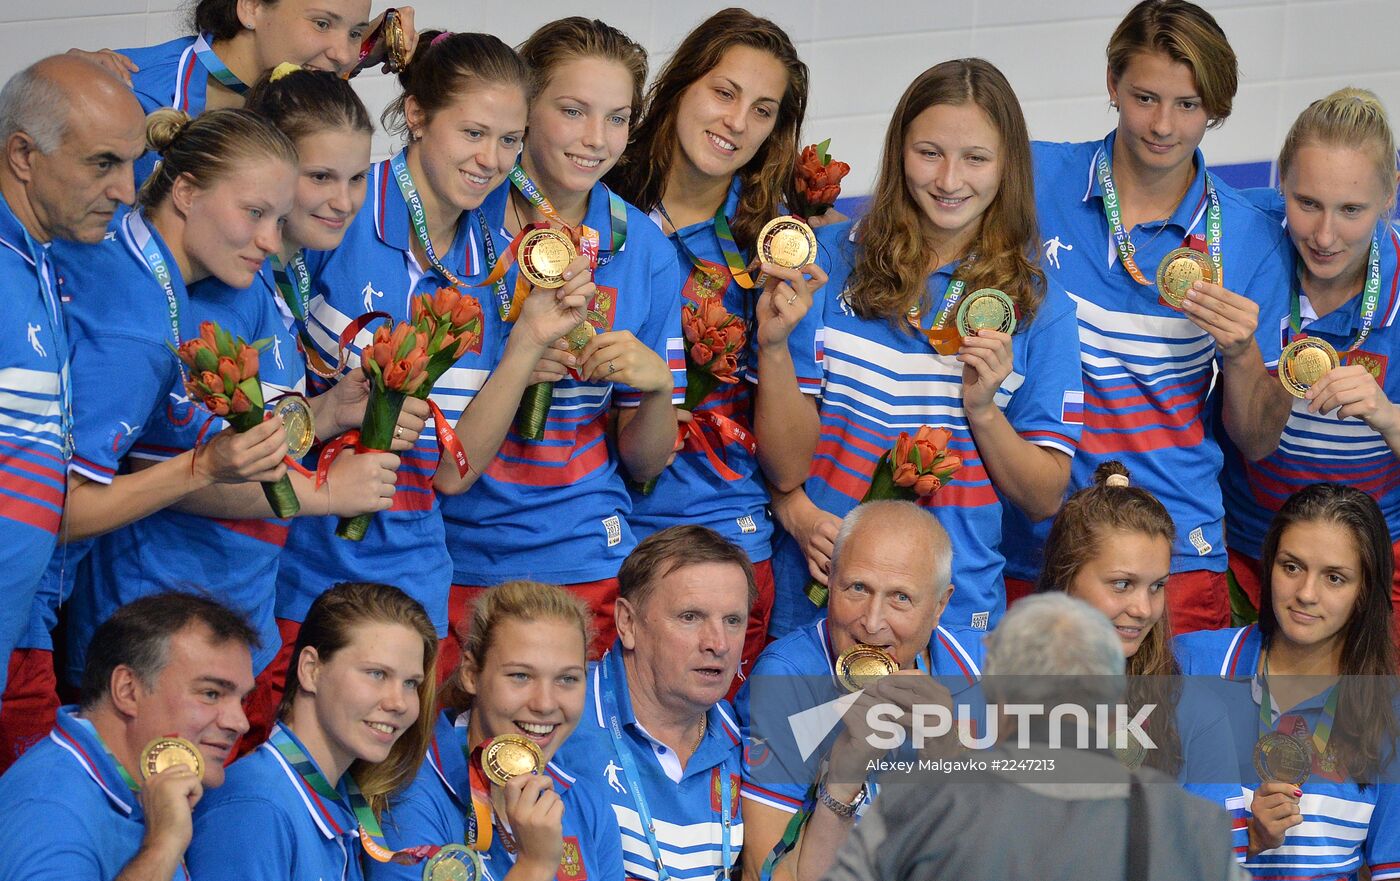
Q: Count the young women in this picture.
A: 13